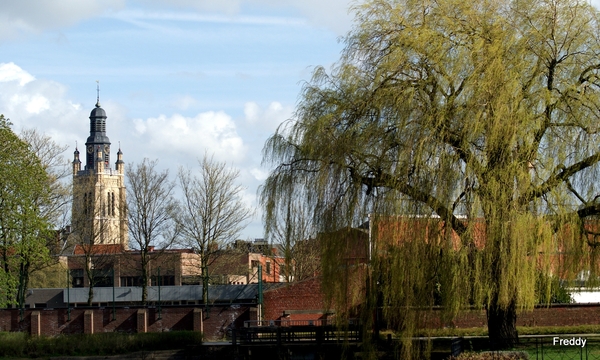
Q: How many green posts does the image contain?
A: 6